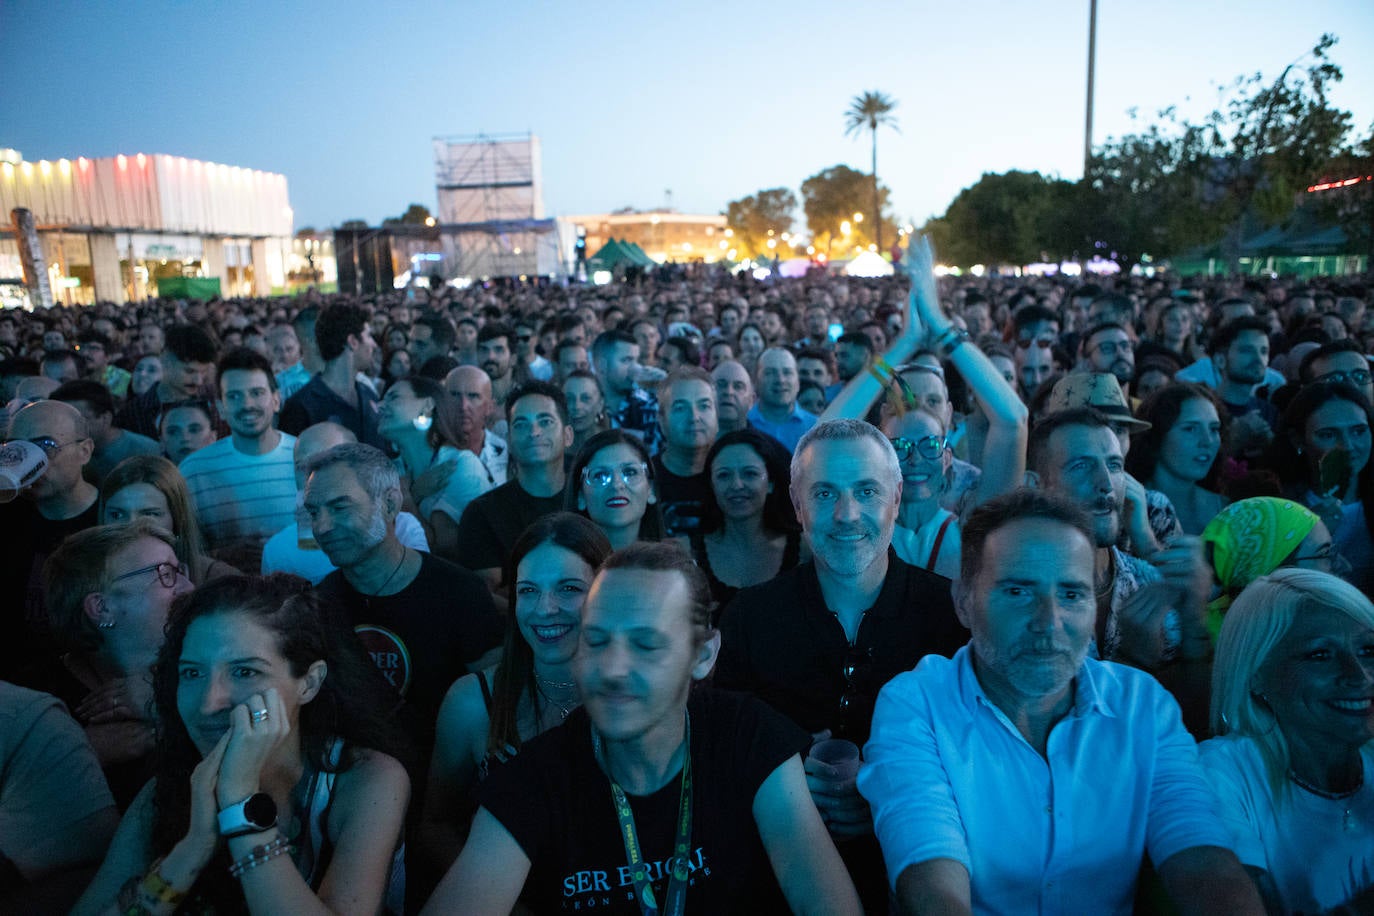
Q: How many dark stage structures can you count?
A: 1